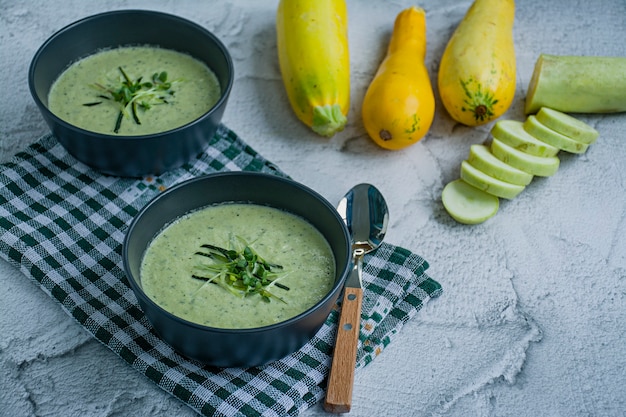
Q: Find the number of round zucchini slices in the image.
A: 7